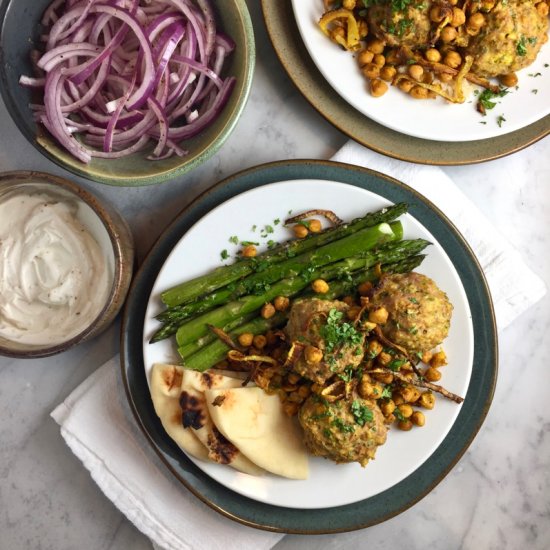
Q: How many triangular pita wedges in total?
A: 3